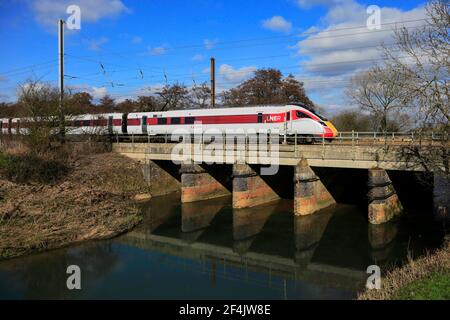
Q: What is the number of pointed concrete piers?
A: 4